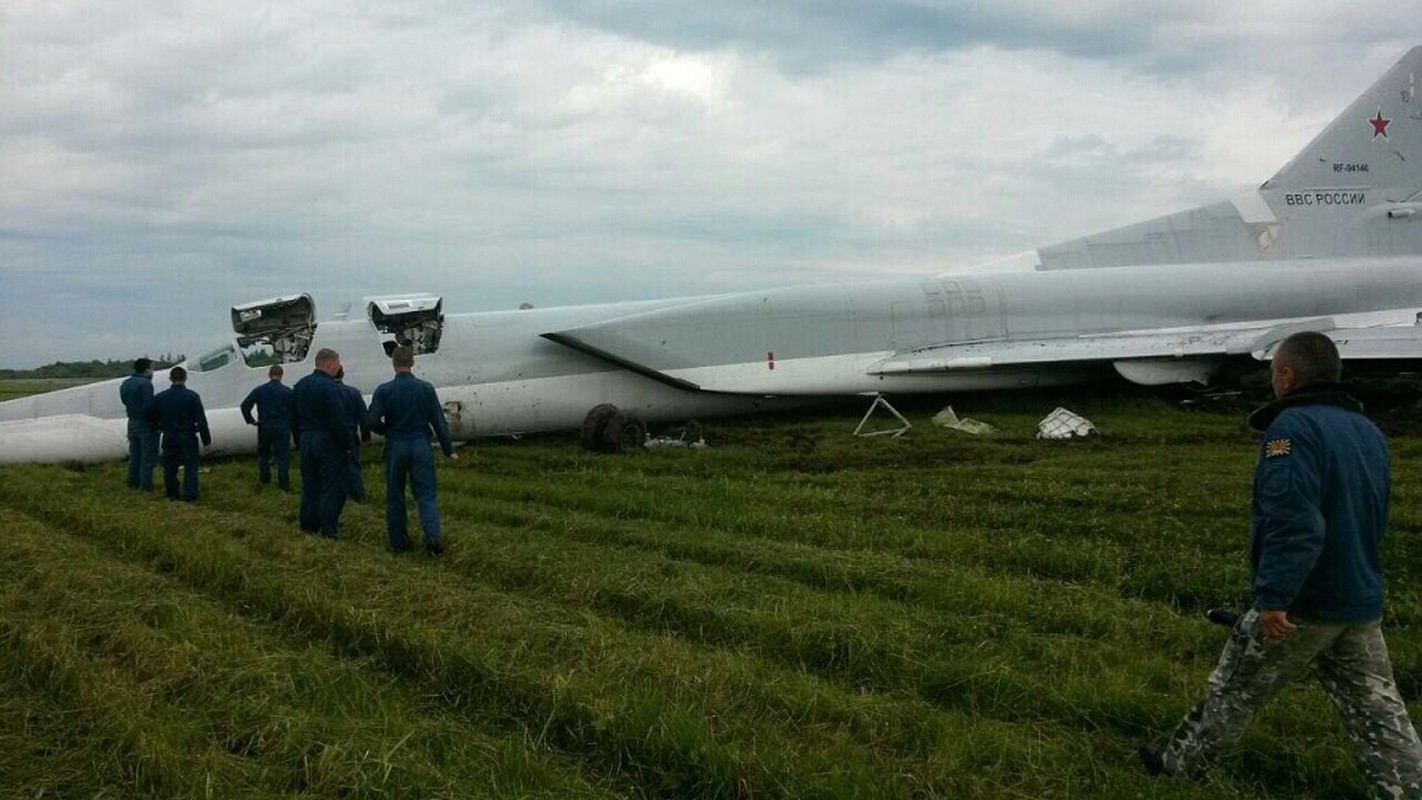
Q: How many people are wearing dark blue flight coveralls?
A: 6